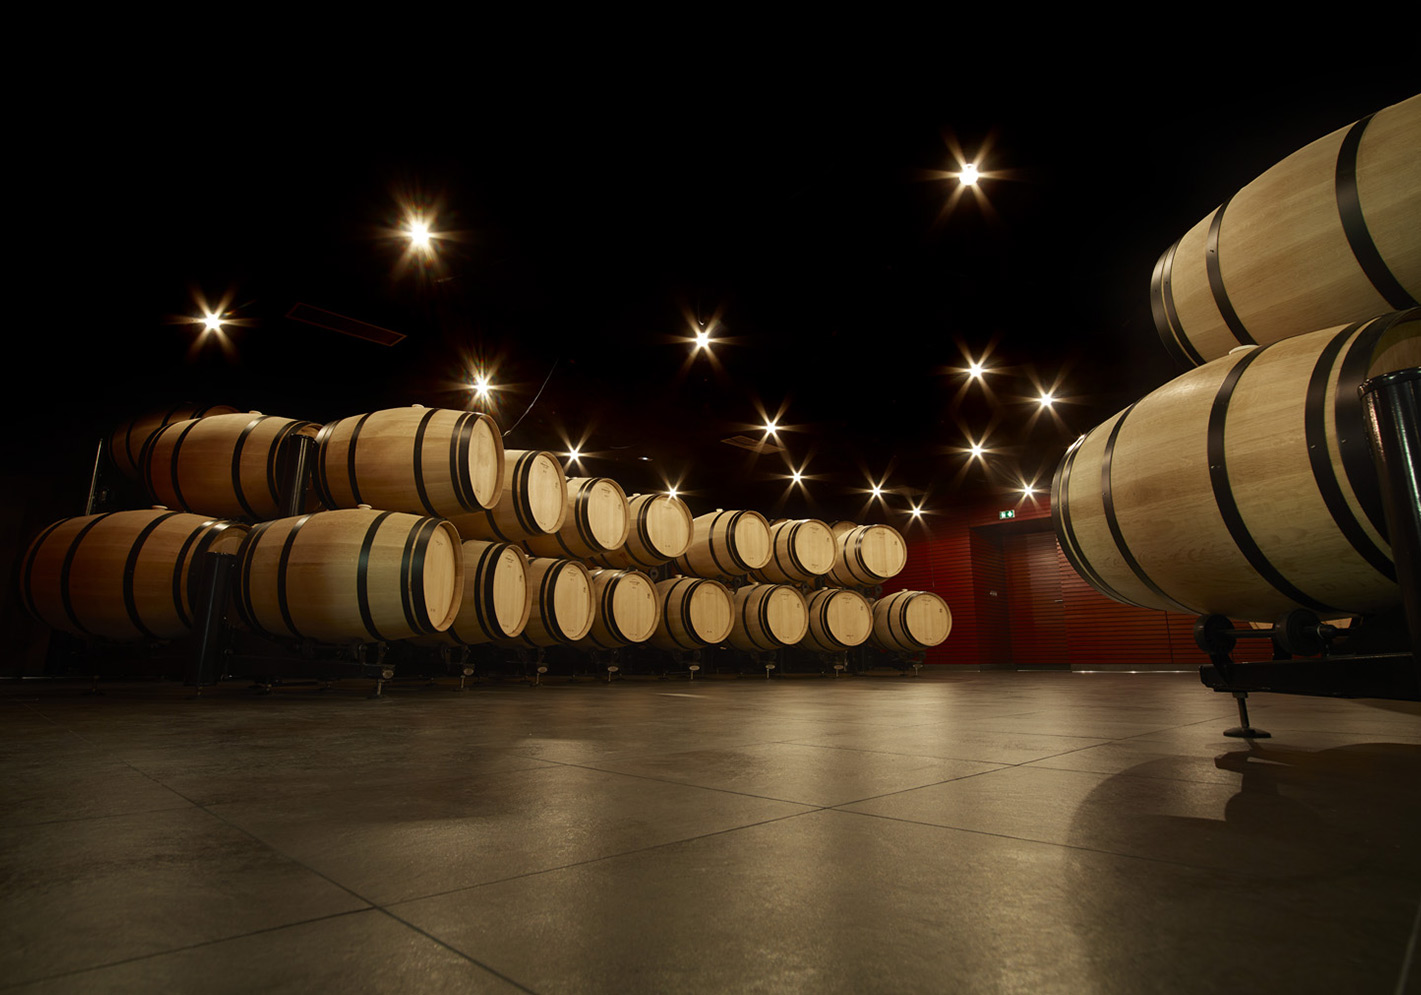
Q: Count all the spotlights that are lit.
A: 15